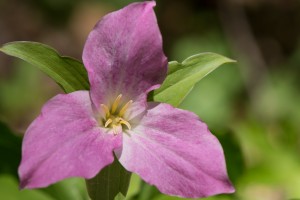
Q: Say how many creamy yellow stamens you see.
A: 6